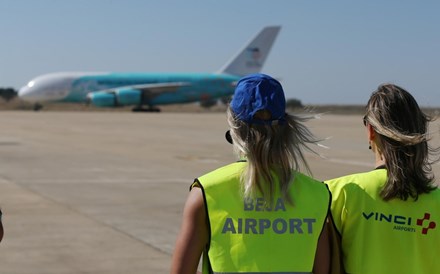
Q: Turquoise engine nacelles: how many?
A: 2